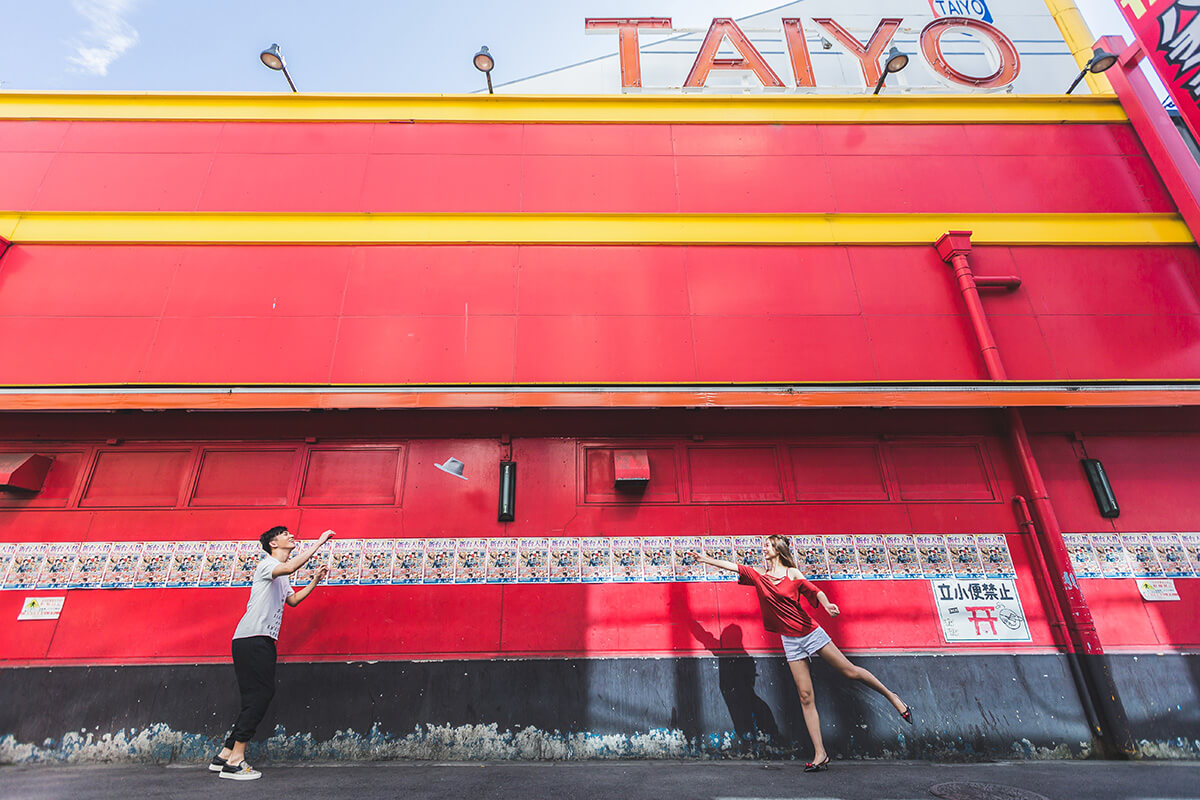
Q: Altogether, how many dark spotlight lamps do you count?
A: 4